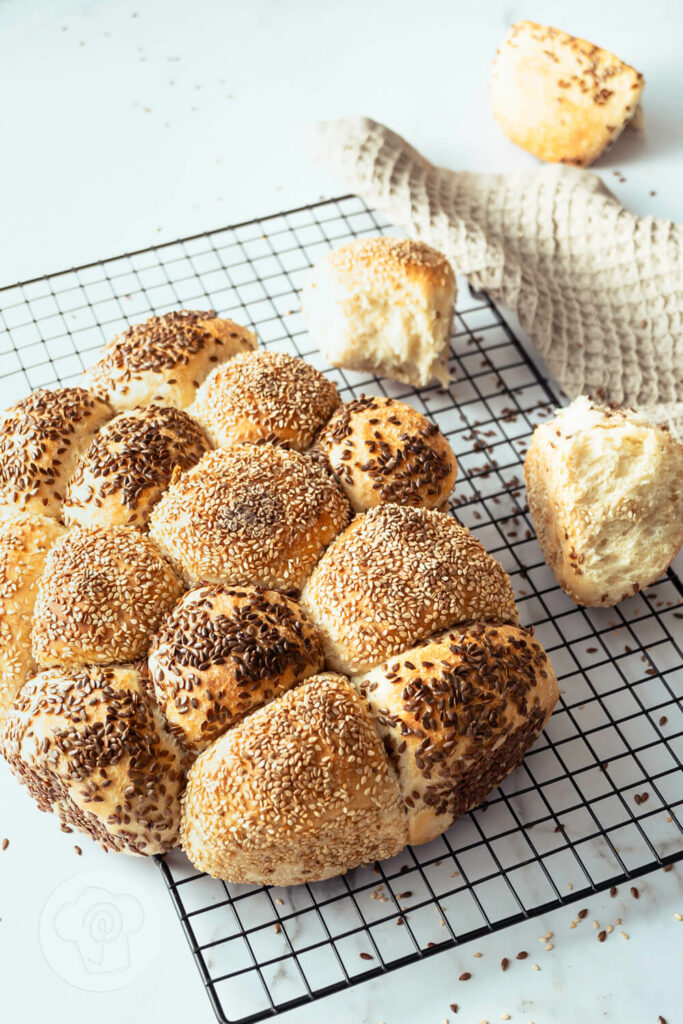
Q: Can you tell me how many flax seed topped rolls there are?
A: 8